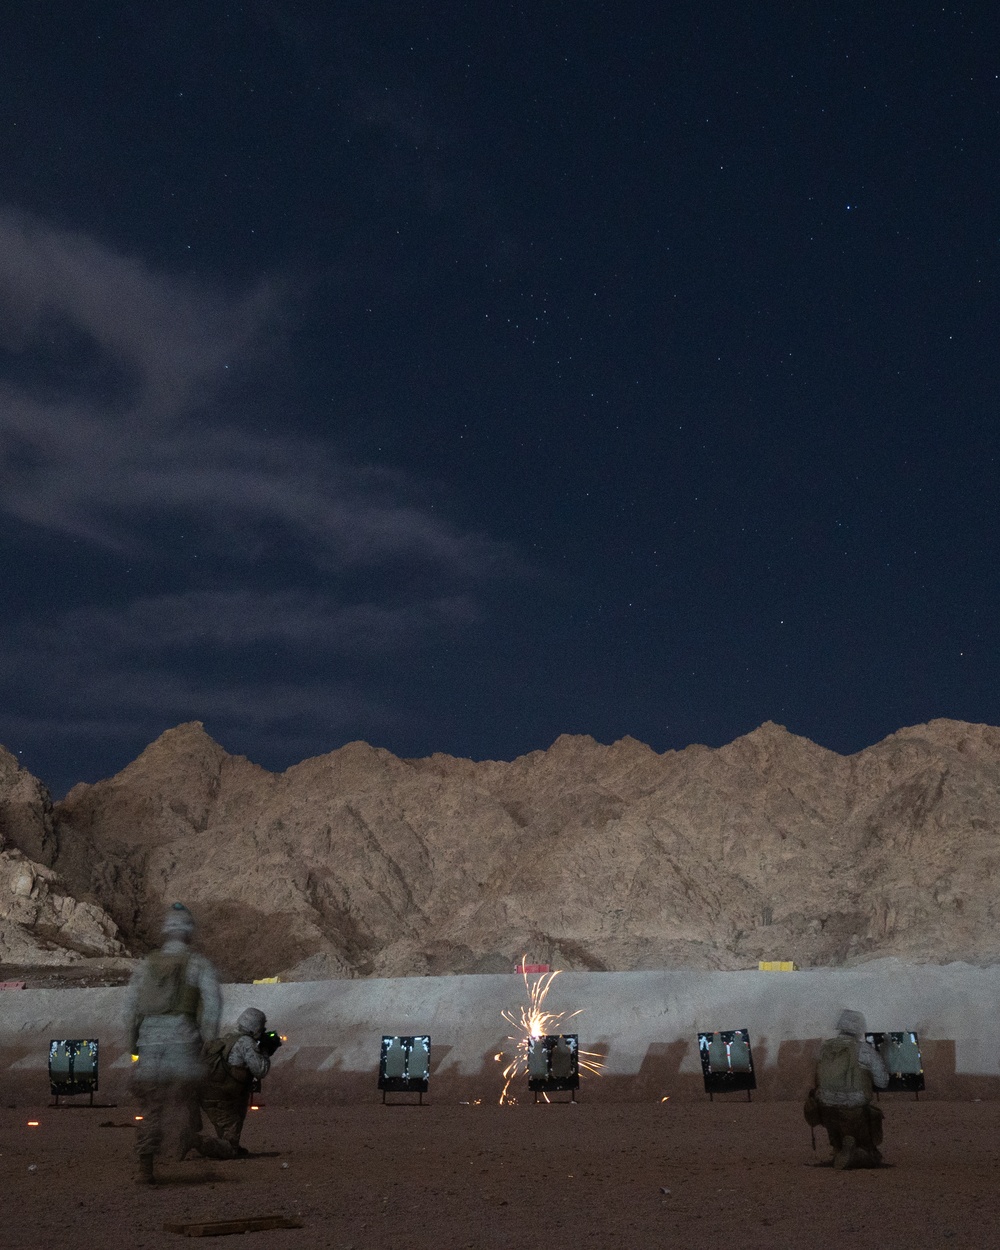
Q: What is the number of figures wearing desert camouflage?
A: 3